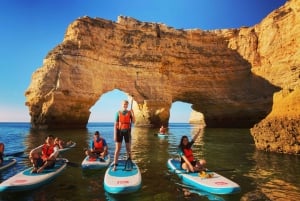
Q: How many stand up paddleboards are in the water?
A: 7